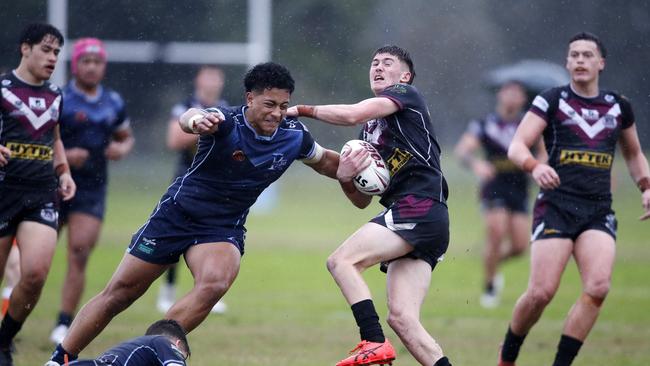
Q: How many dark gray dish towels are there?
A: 0